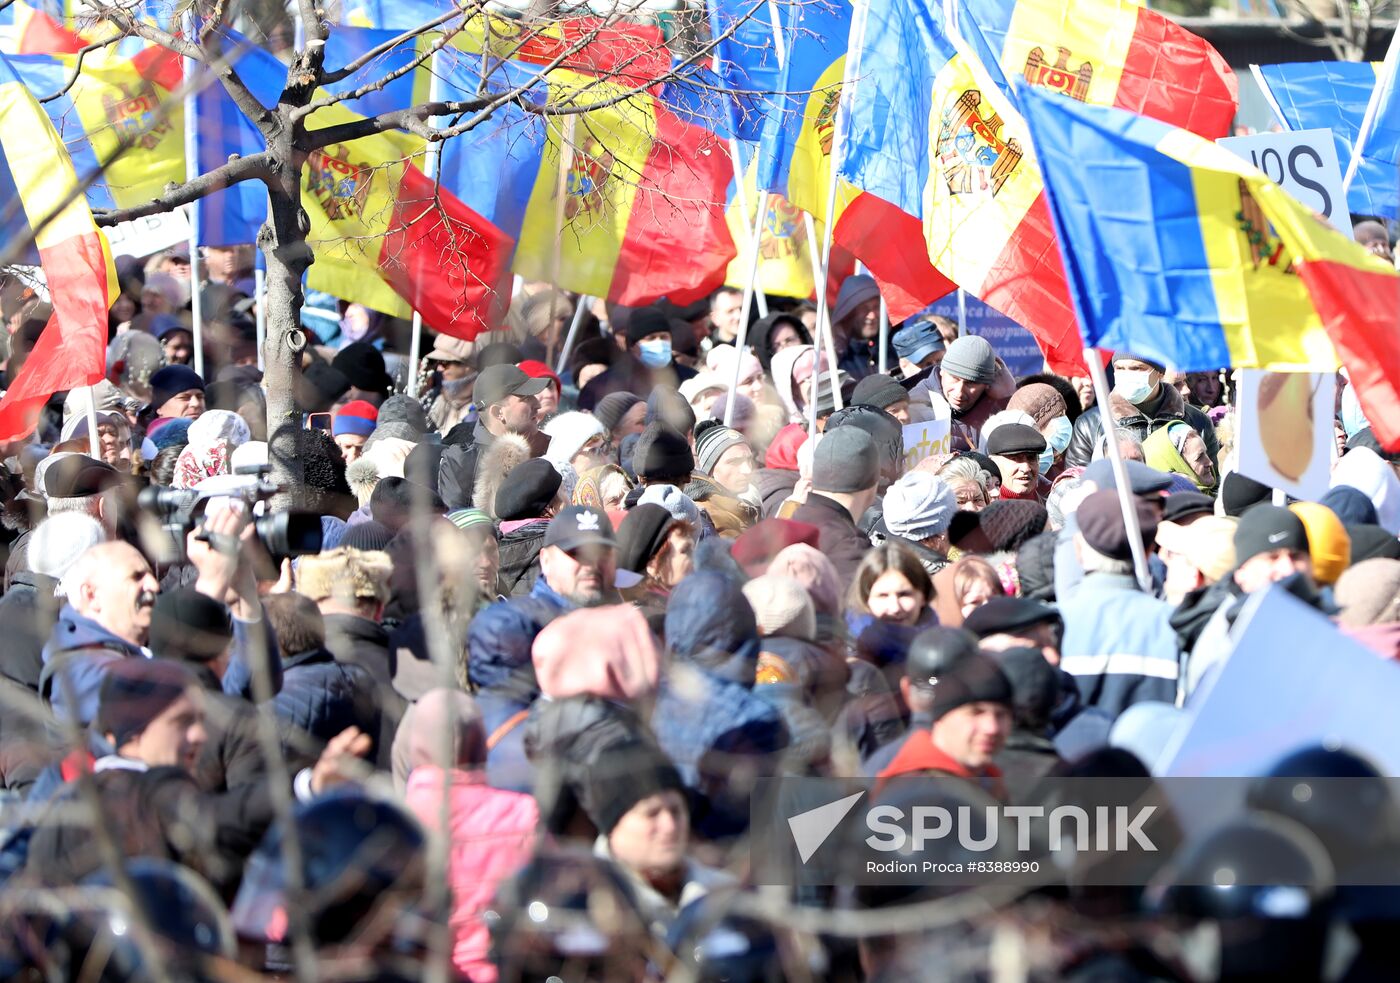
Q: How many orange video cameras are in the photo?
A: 0